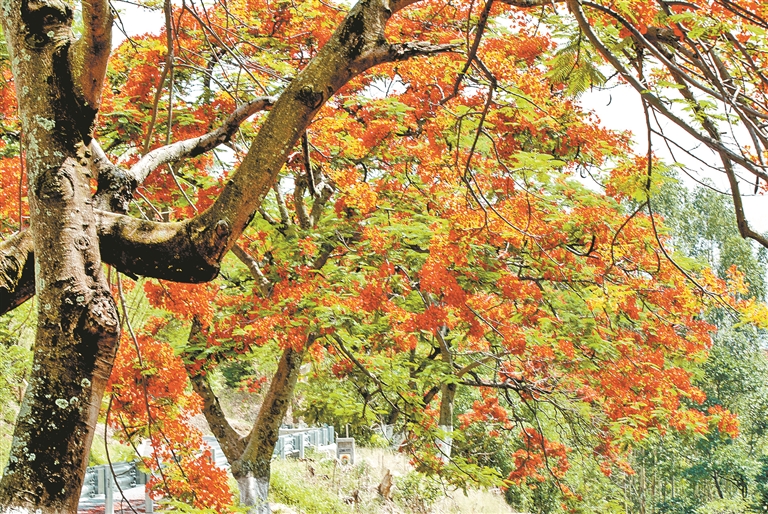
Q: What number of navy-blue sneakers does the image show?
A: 0